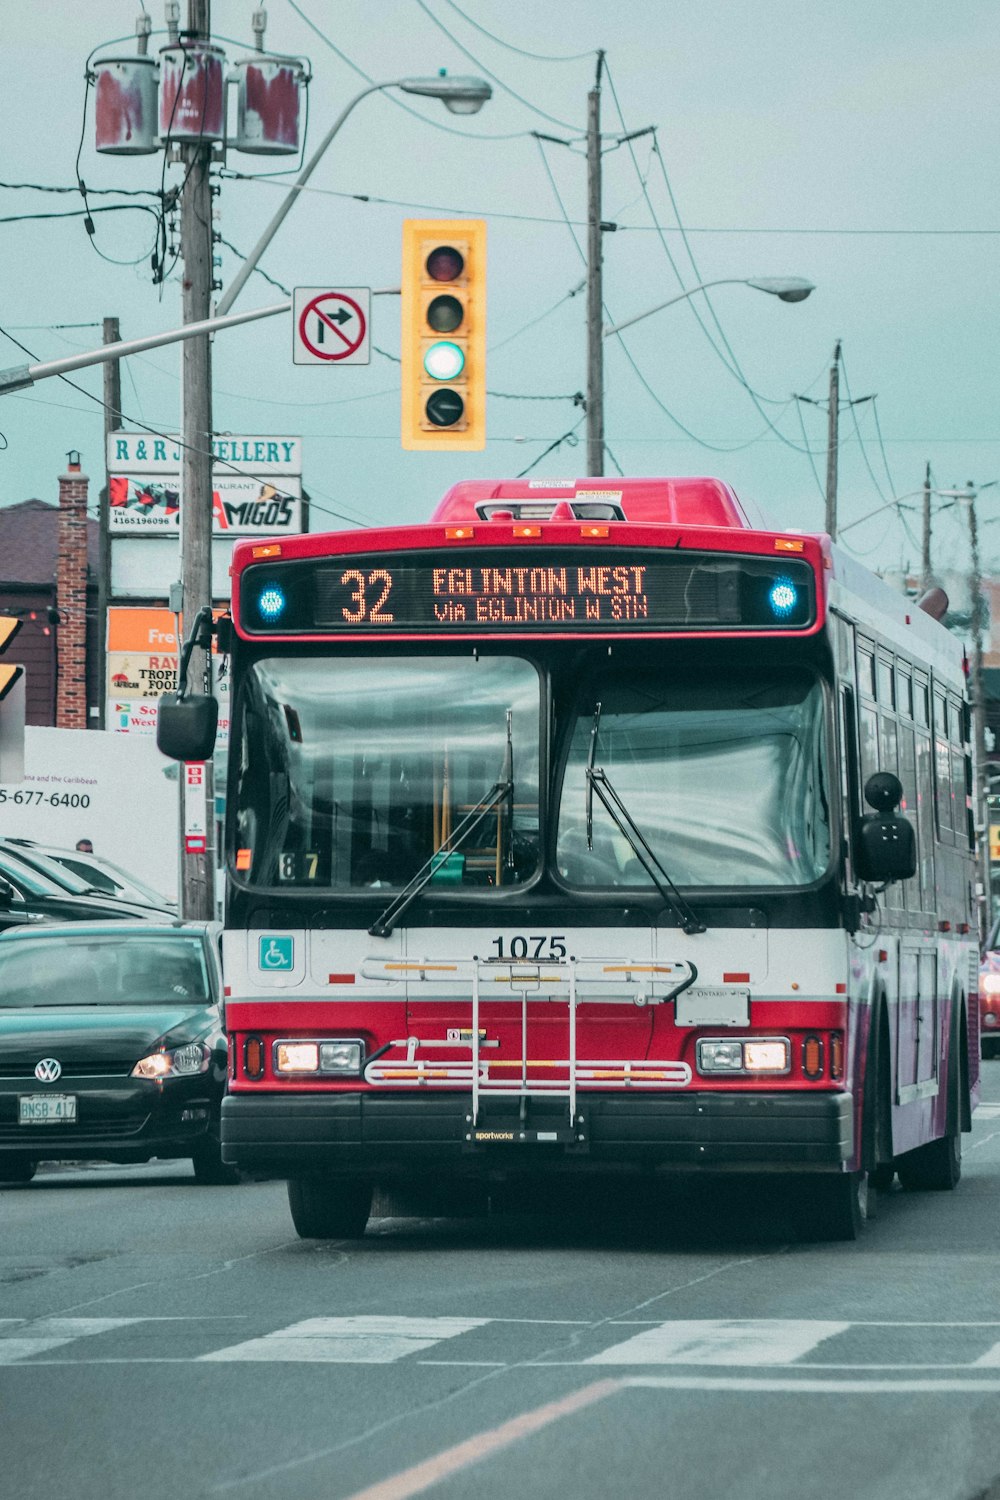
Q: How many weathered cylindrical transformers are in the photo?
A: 3